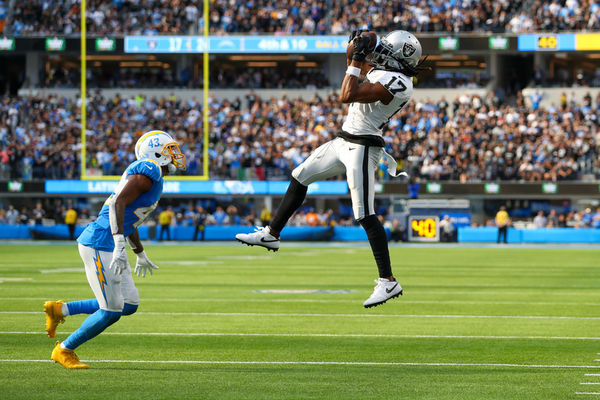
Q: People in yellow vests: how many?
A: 4